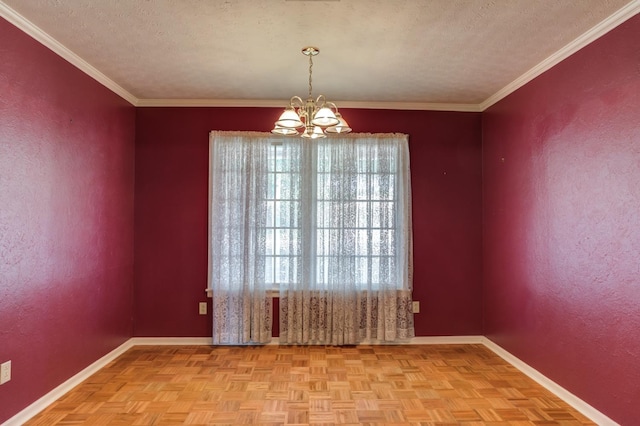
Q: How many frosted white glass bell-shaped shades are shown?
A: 5